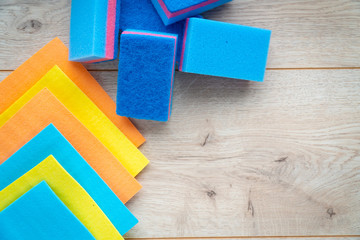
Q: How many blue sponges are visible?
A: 5